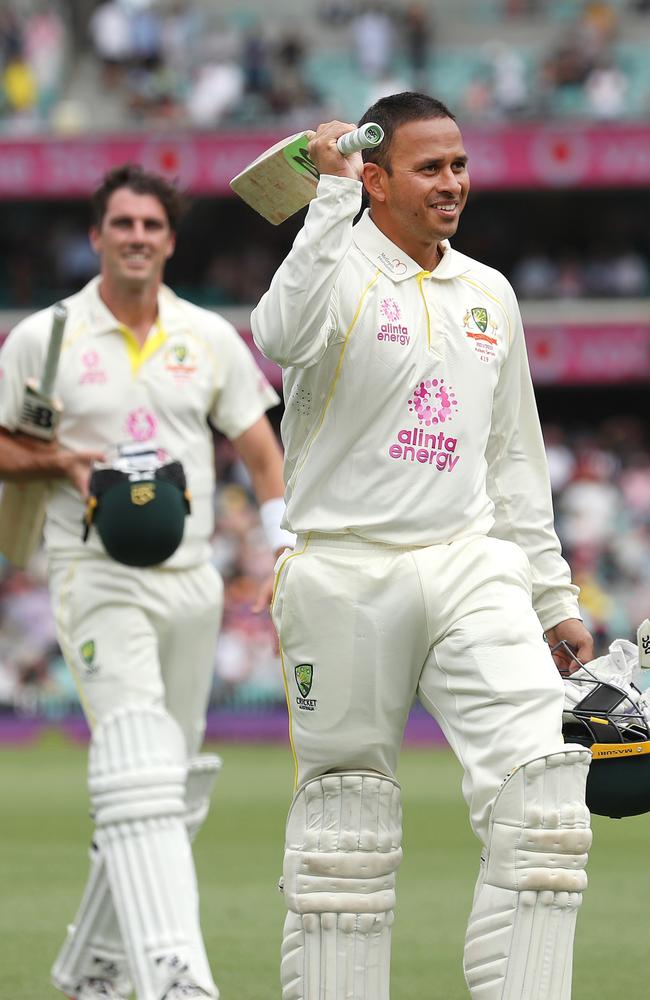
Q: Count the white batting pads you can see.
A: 4